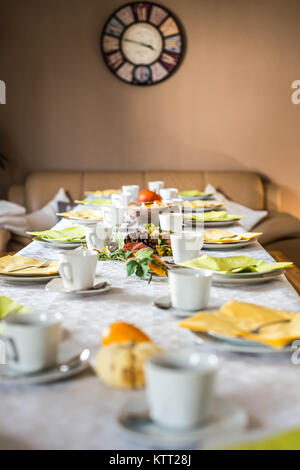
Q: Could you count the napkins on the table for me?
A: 13